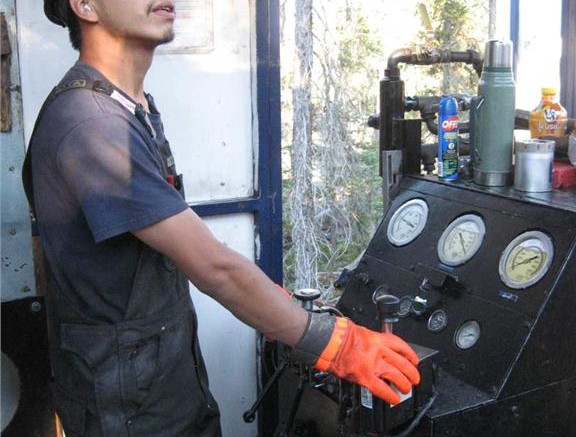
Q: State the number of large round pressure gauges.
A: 3